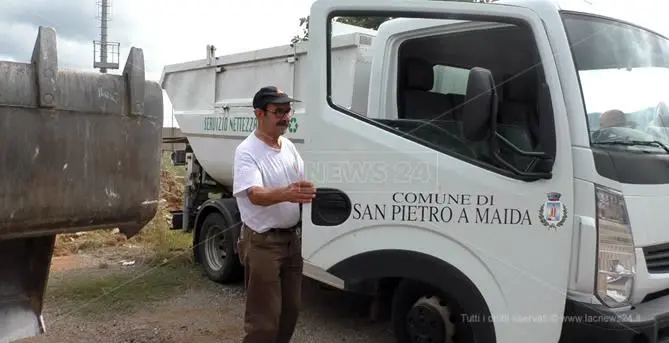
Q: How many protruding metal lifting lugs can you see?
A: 2